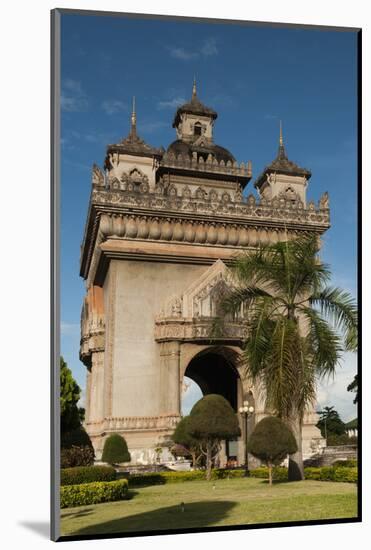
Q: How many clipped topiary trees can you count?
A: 4